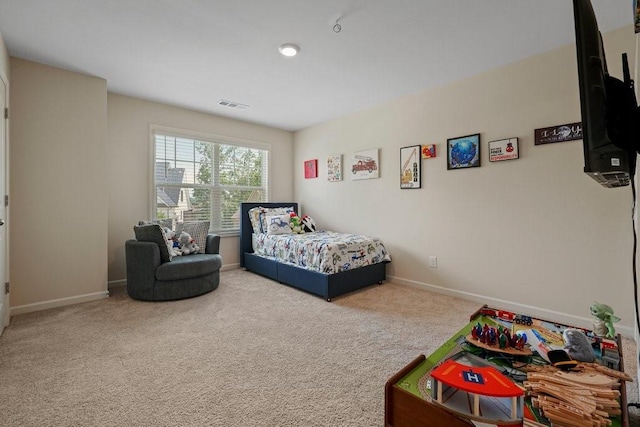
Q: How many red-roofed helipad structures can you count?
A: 1